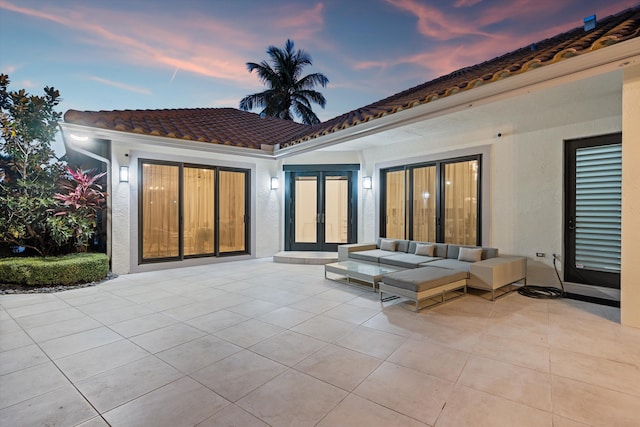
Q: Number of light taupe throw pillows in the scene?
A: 3